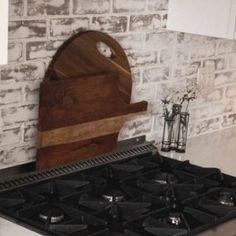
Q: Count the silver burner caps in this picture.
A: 5